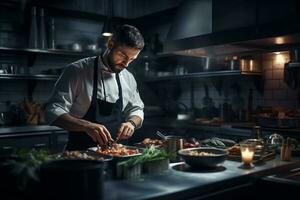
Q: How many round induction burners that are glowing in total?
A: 0